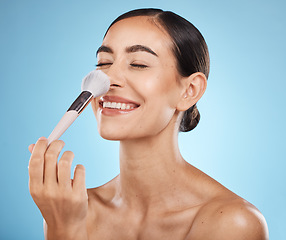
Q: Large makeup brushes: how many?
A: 1